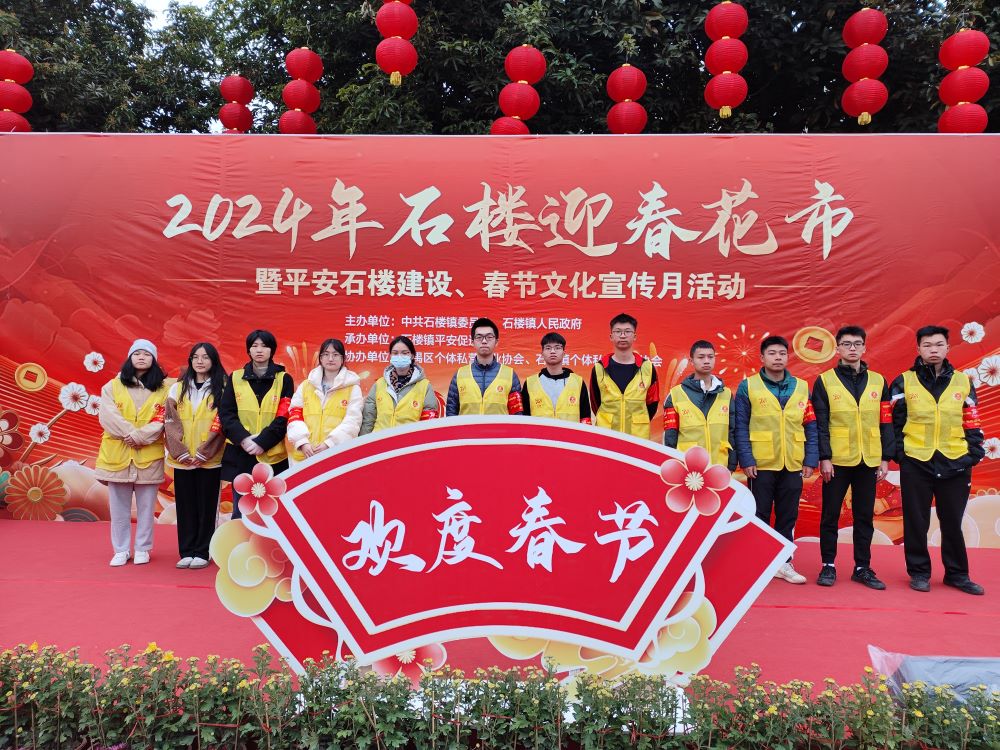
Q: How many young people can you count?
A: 12